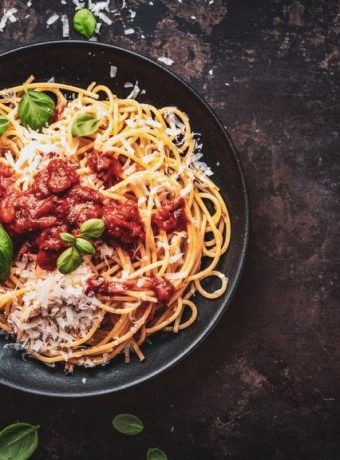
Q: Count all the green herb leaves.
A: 12